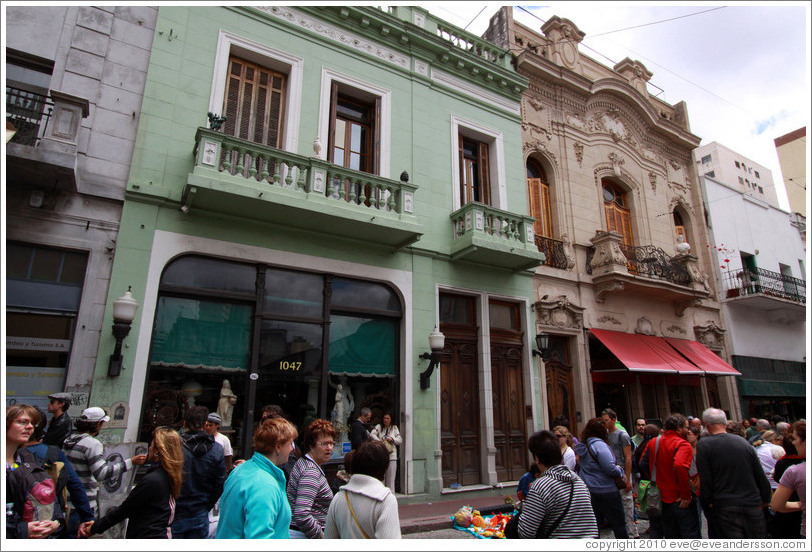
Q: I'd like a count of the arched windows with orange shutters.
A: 3